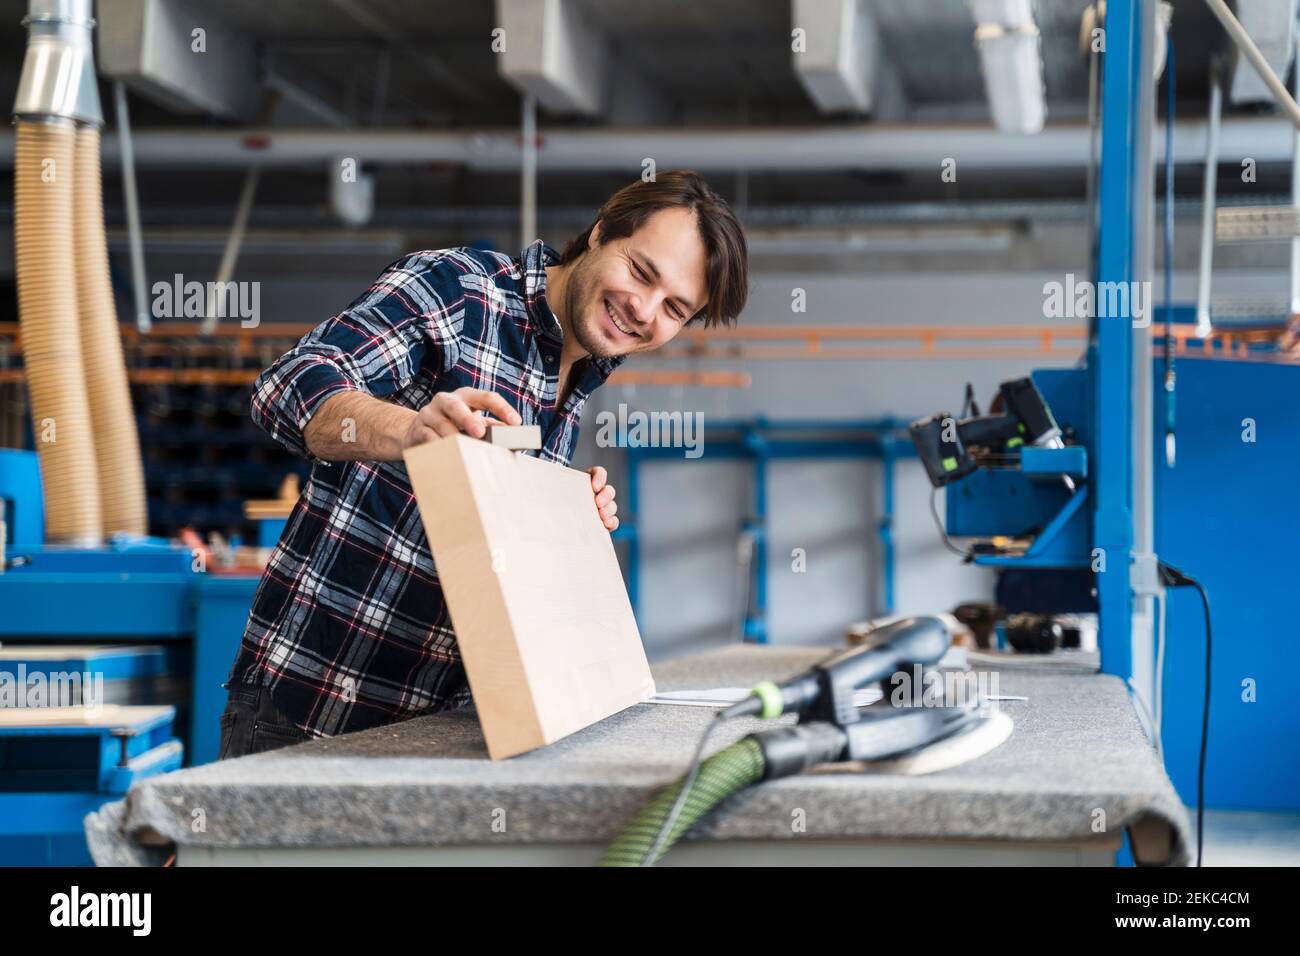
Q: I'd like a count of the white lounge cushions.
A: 0